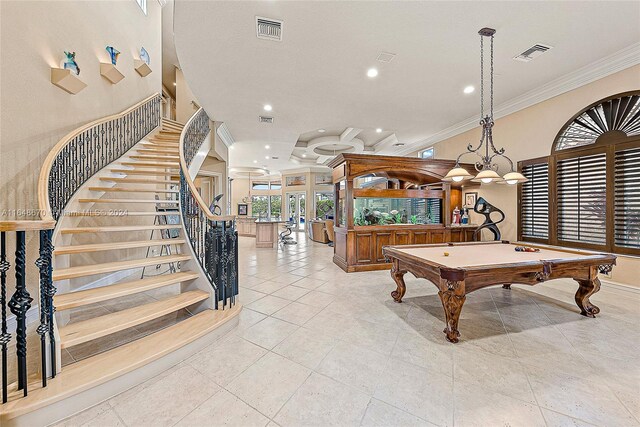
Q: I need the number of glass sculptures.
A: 3